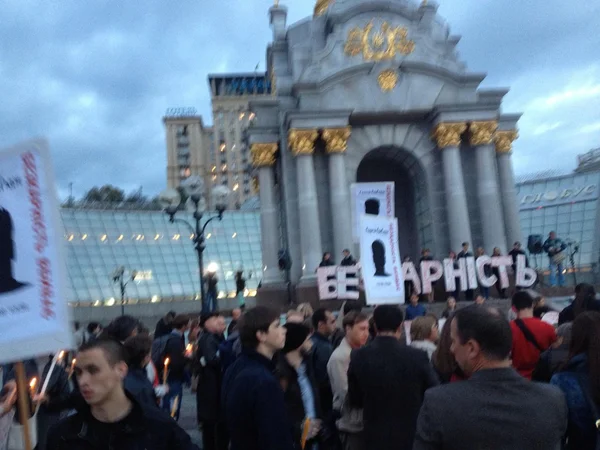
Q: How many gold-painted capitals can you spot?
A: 6